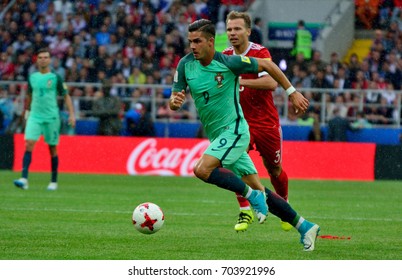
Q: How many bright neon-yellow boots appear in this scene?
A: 2